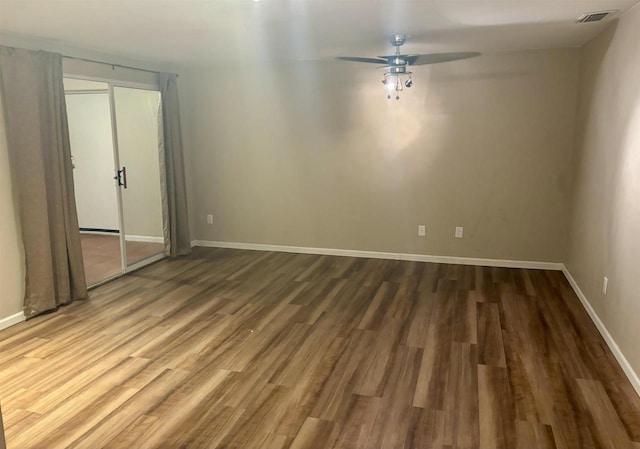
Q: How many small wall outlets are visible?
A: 4